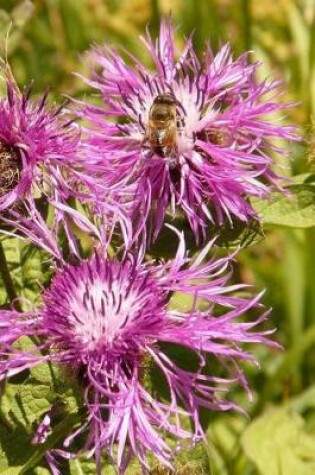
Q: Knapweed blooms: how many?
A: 3